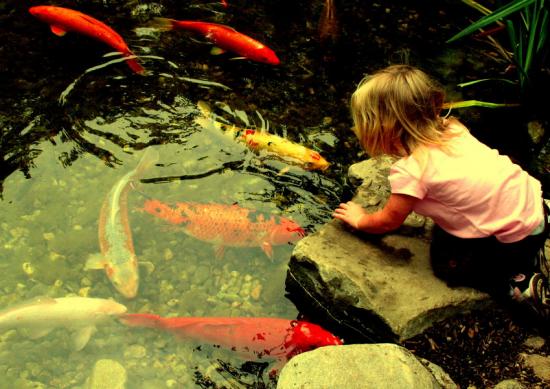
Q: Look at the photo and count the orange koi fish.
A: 4